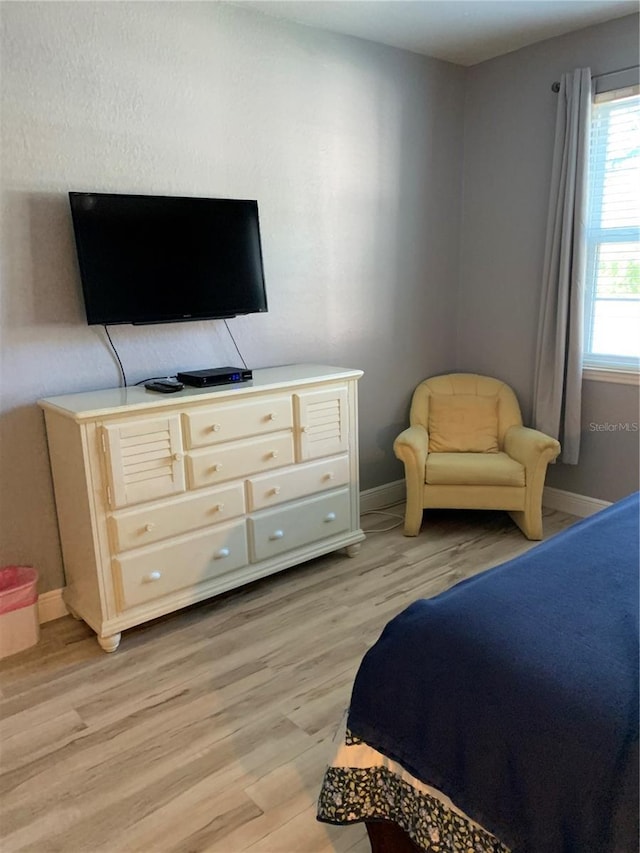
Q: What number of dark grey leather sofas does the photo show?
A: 0